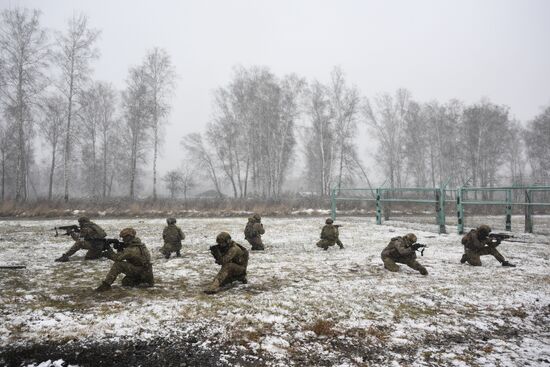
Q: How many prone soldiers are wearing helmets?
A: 0